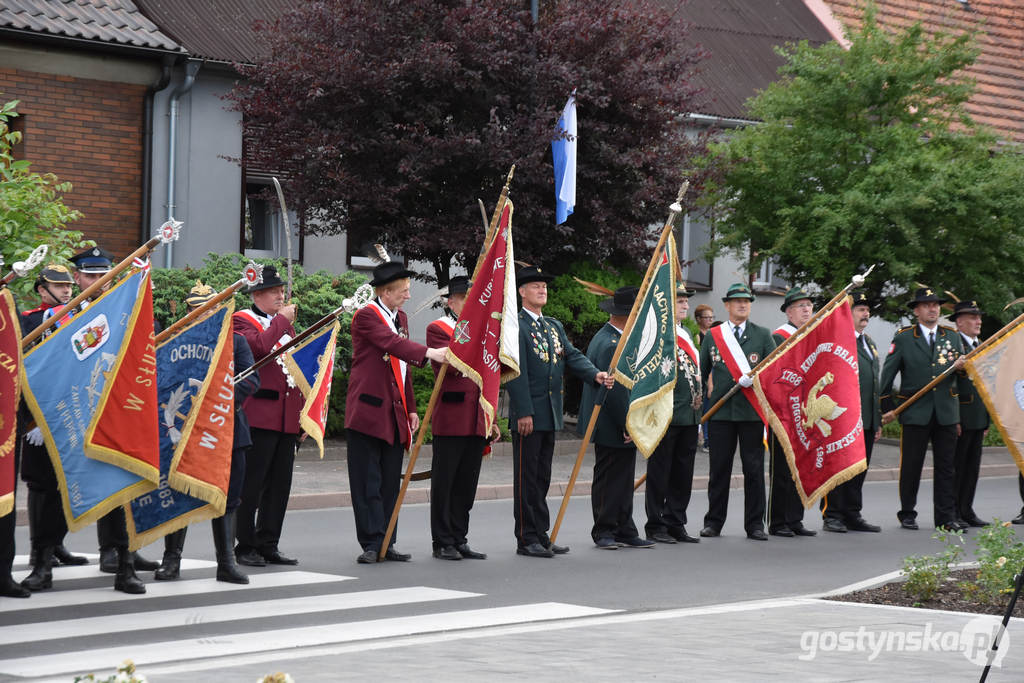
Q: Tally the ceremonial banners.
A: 8